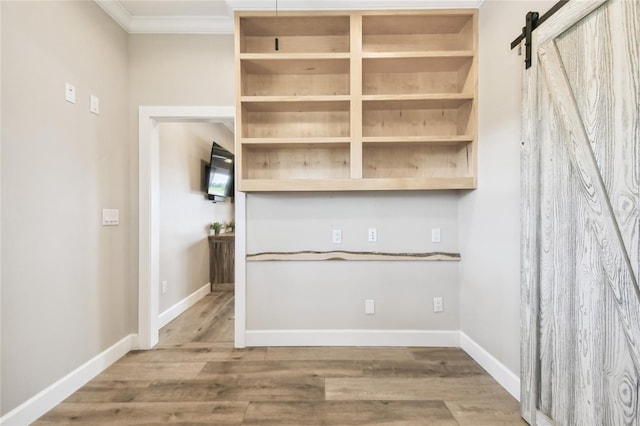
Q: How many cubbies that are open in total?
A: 8